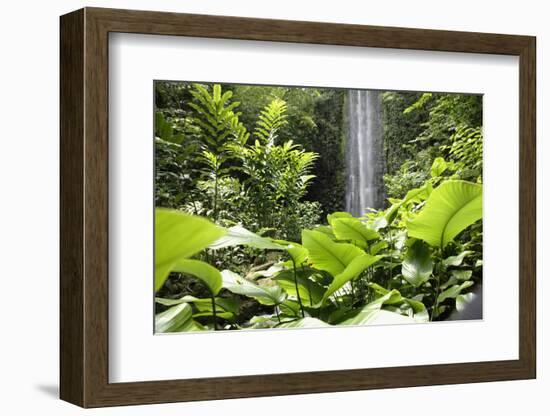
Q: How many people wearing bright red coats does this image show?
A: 0